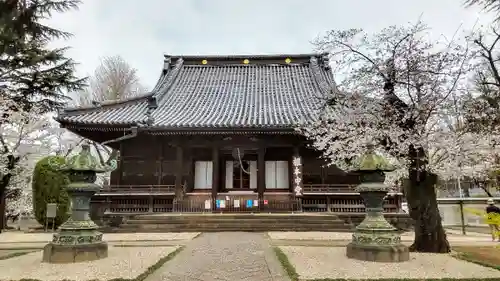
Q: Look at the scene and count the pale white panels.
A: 6